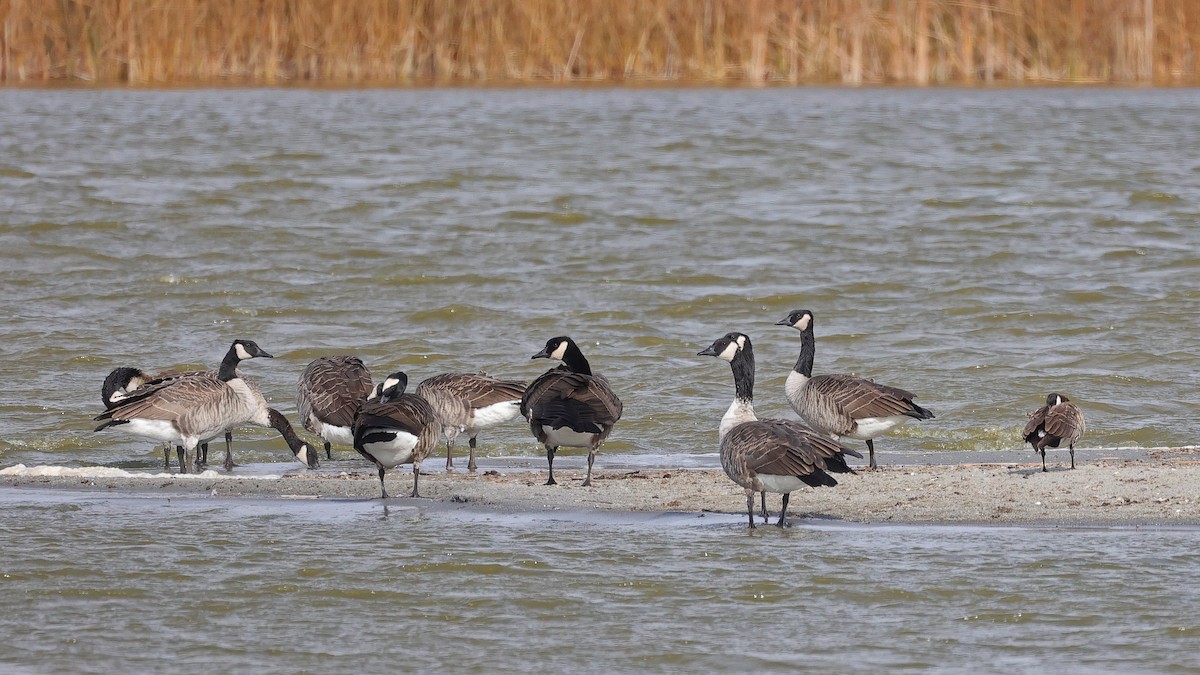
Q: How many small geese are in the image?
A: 1